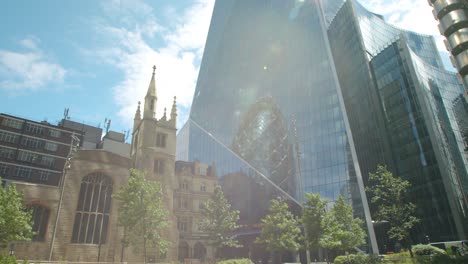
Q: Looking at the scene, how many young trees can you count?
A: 7